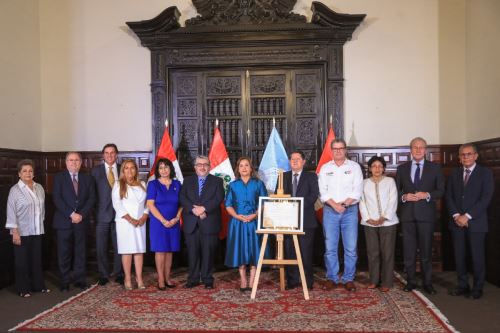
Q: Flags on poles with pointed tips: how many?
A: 4